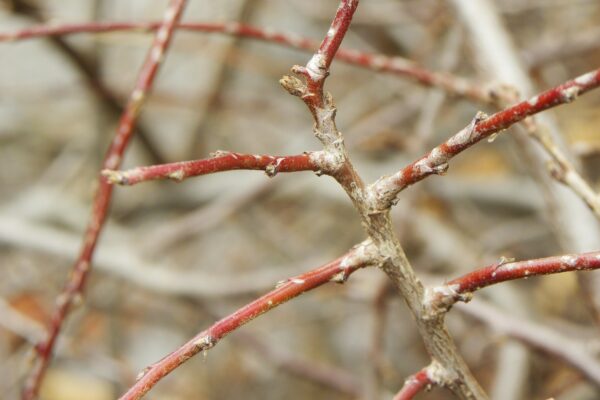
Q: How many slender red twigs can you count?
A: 8